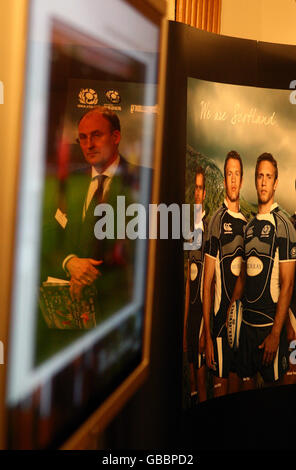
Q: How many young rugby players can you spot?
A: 3